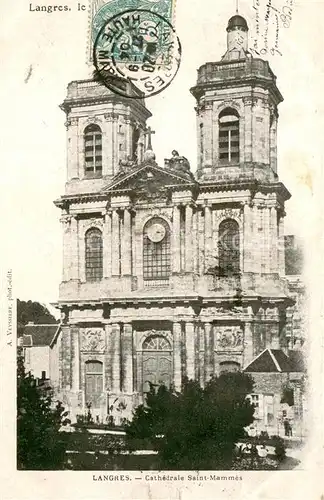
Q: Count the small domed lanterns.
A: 1